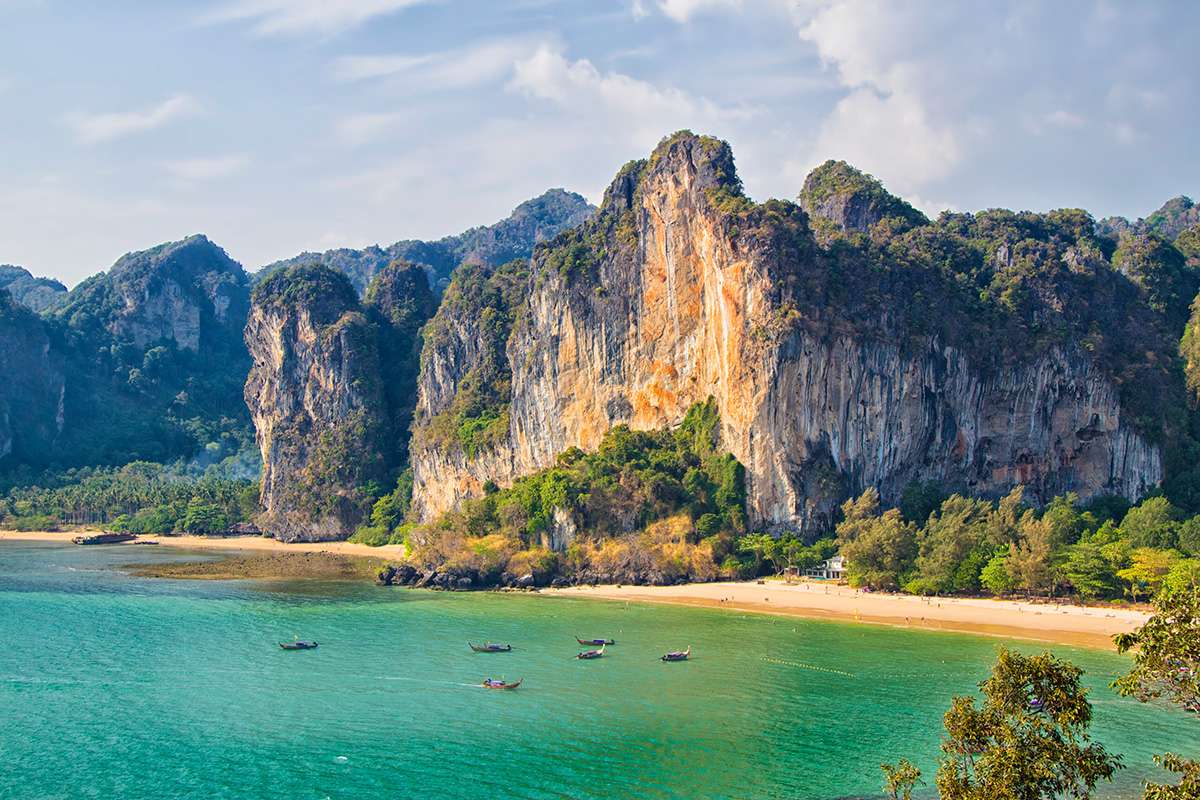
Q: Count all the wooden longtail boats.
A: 6